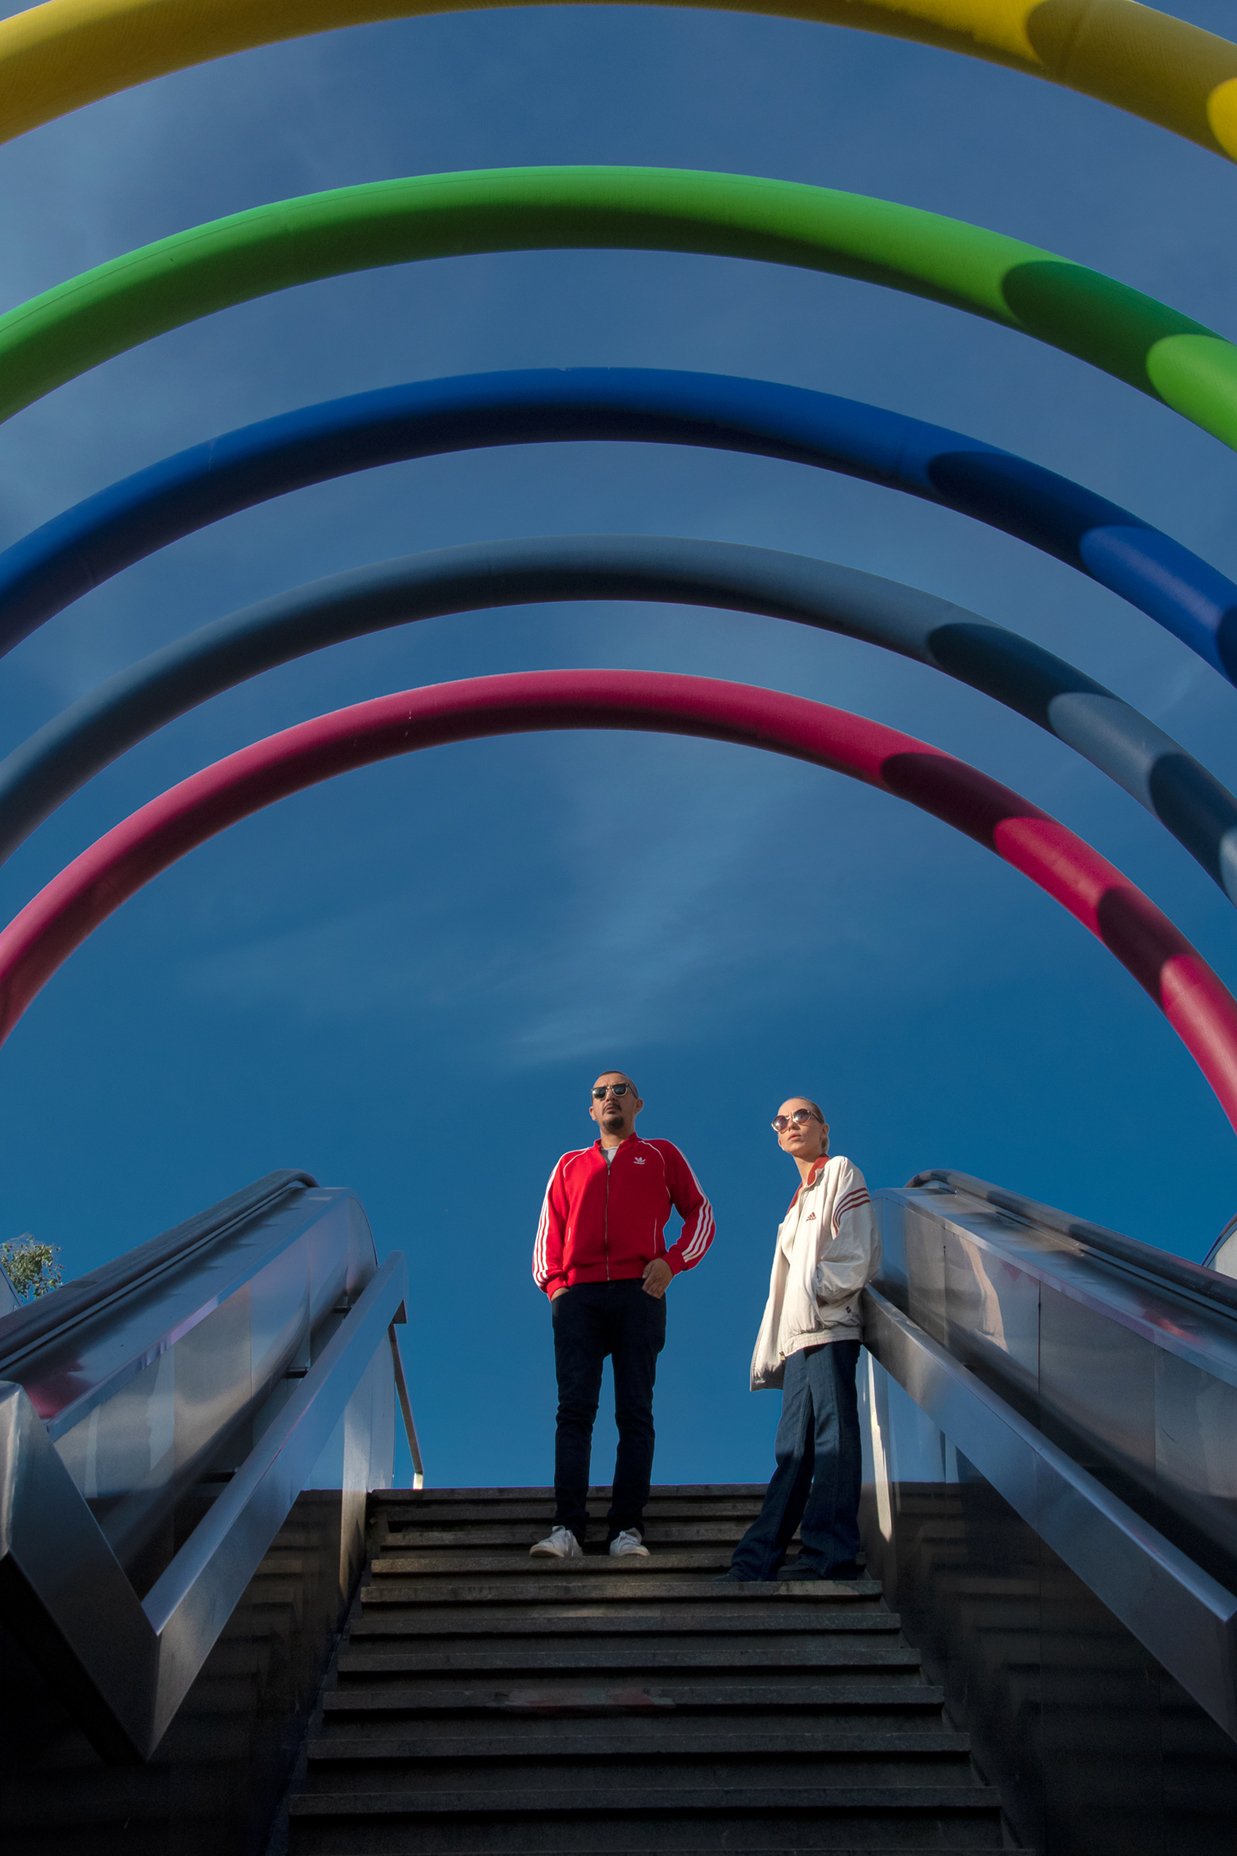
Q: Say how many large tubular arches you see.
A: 5